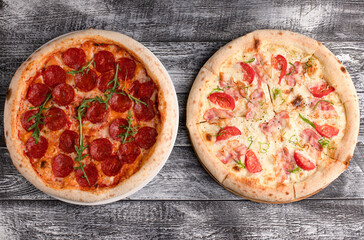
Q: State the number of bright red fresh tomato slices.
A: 8